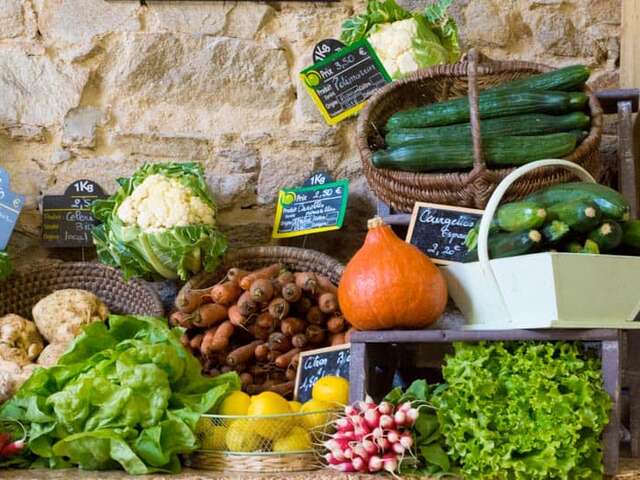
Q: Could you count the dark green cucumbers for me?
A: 4